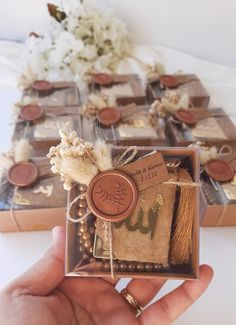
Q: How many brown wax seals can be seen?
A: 9